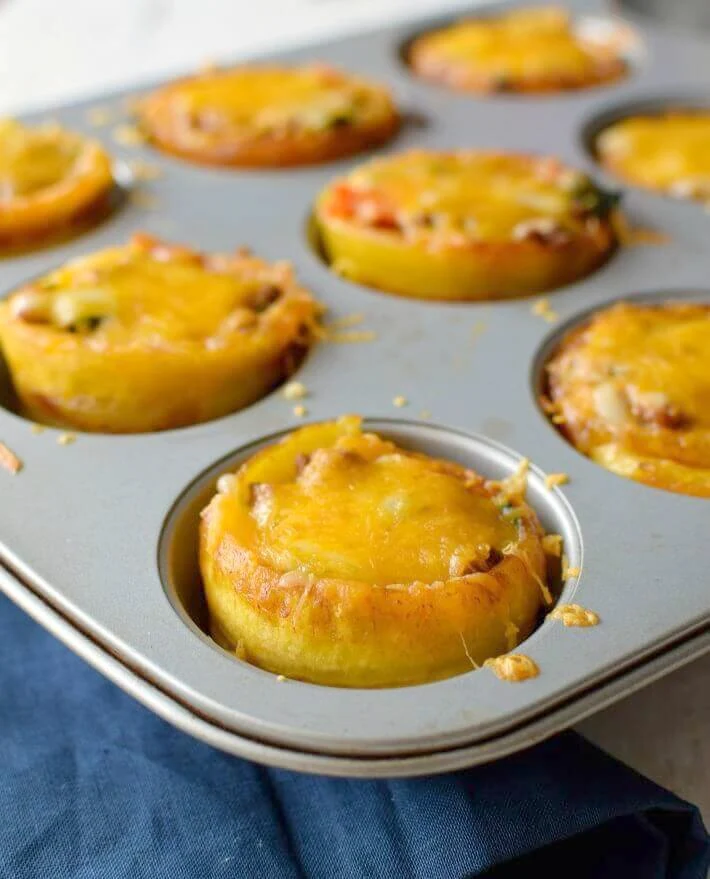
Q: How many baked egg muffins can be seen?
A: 8